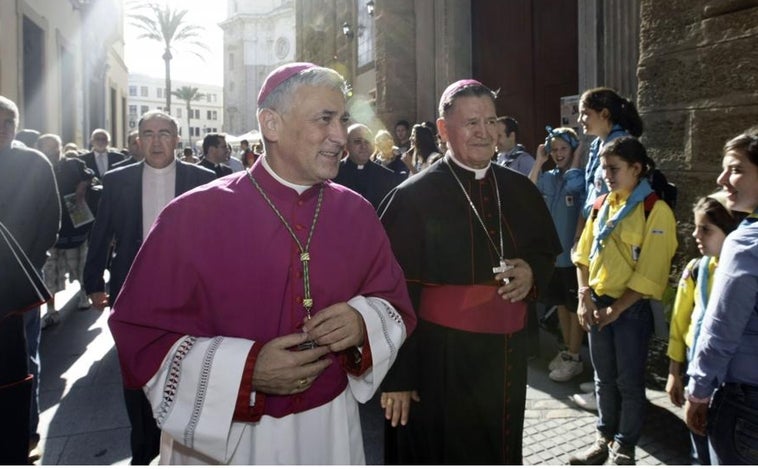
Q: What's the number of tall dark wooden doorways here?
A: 1